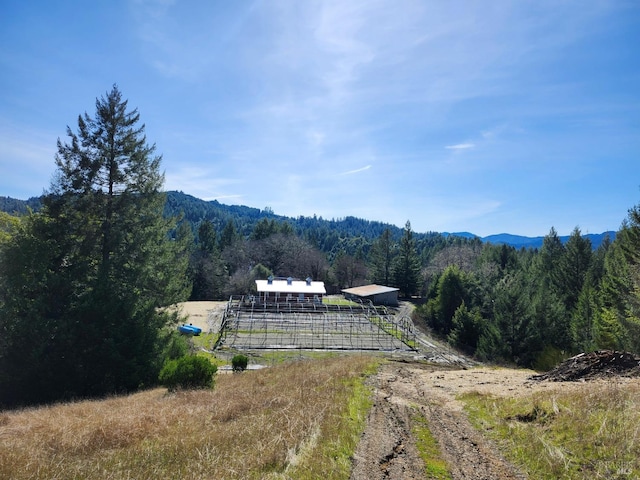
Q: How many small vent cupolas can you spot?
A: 3